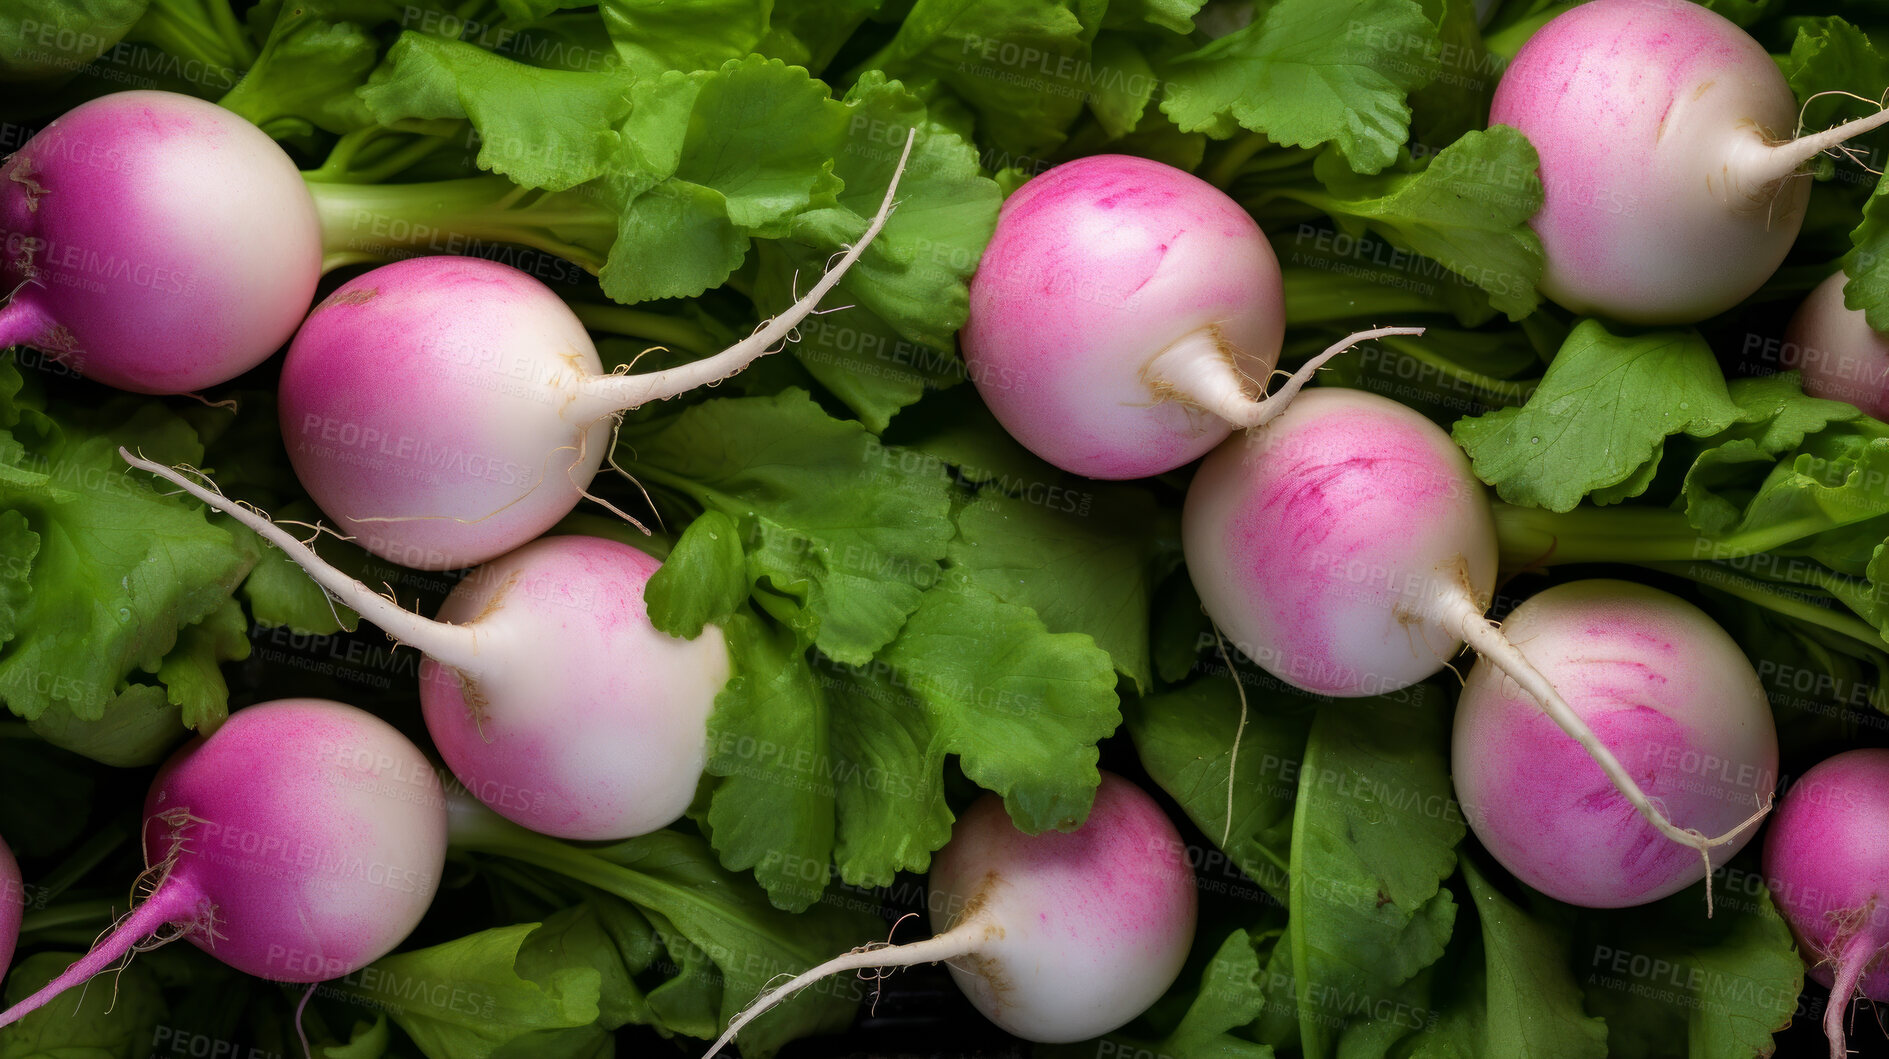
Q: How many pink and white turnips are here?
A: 12